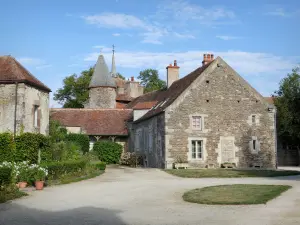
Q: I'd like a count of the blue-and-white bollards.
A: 0